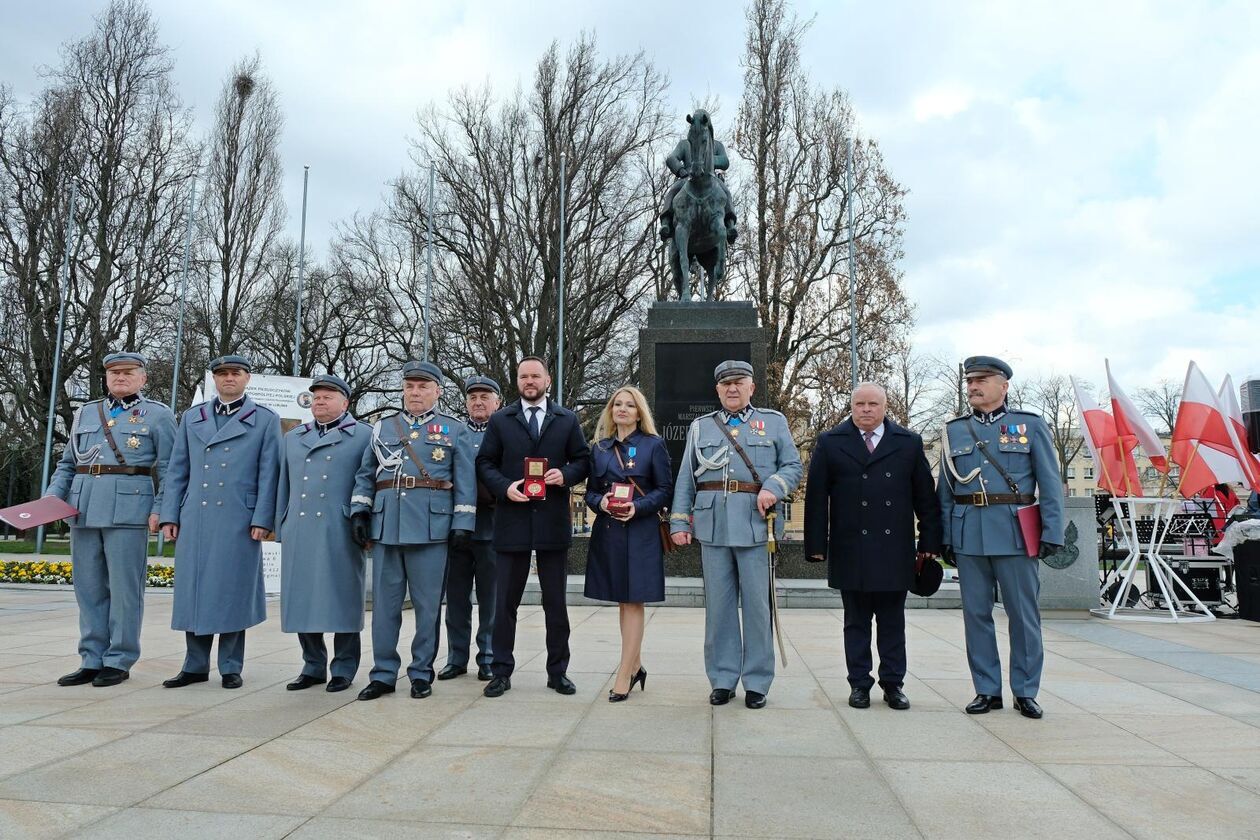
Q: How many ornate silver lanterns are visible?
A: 0